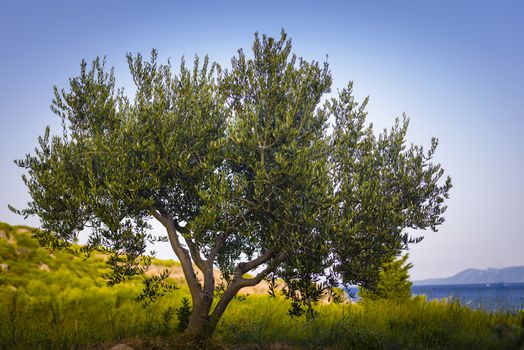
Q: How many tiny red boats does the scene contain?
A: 0